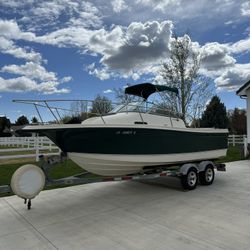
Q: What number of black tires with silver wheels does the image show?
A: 2